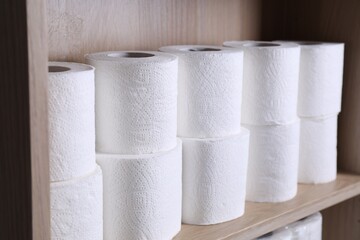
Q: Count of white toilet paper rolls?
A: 10